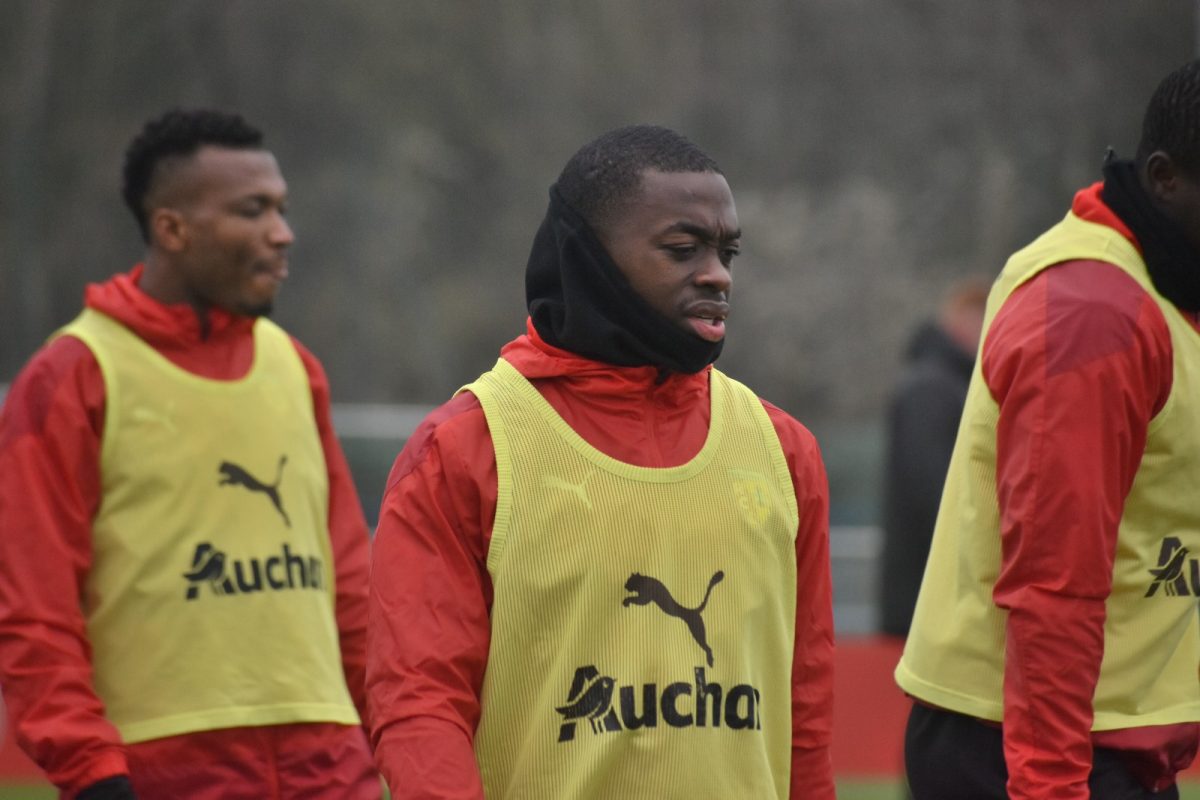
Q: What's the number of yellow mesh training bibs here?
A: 3